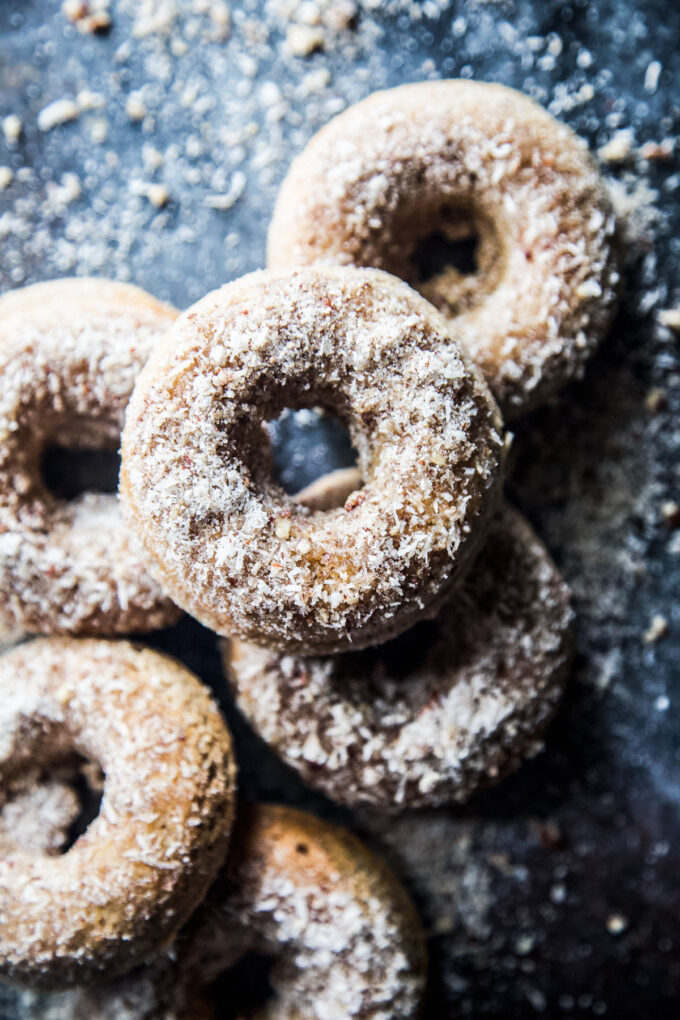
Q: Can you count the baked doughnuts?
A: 6